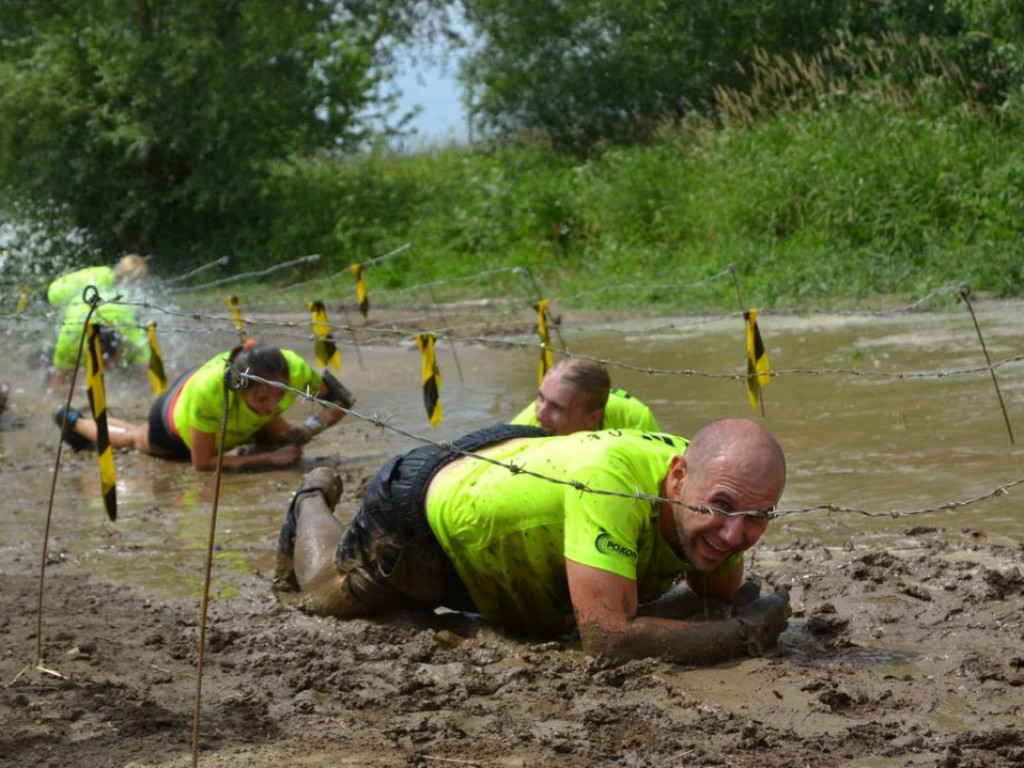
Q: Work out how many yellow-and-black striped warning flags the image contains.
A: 9